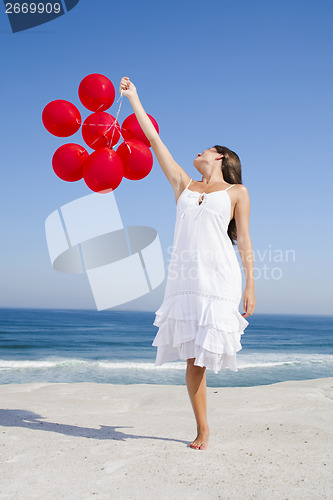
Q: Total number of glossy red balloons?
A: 7